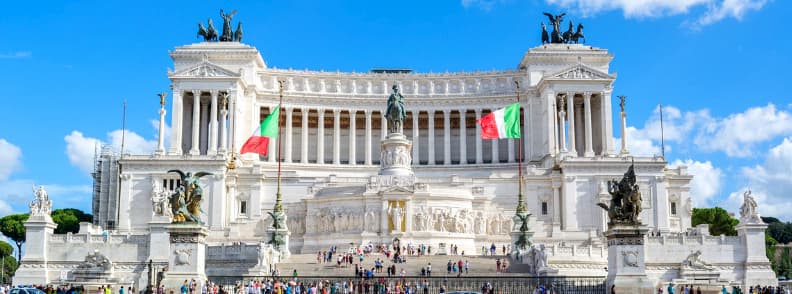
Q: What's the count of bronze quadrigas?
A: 2